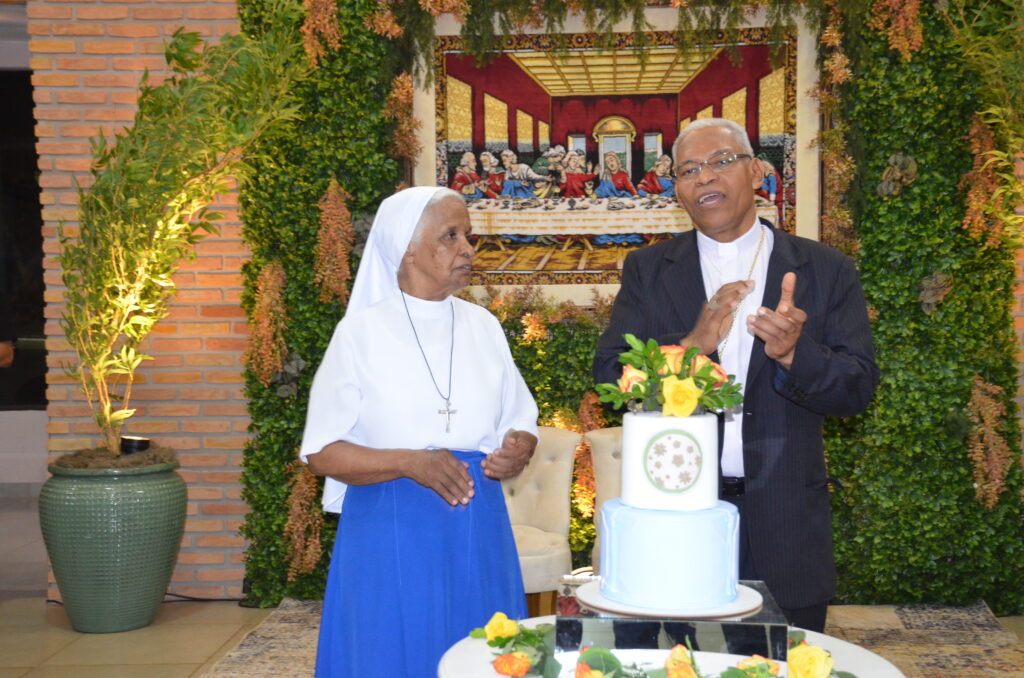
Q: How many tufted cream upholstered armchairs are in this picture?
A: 2